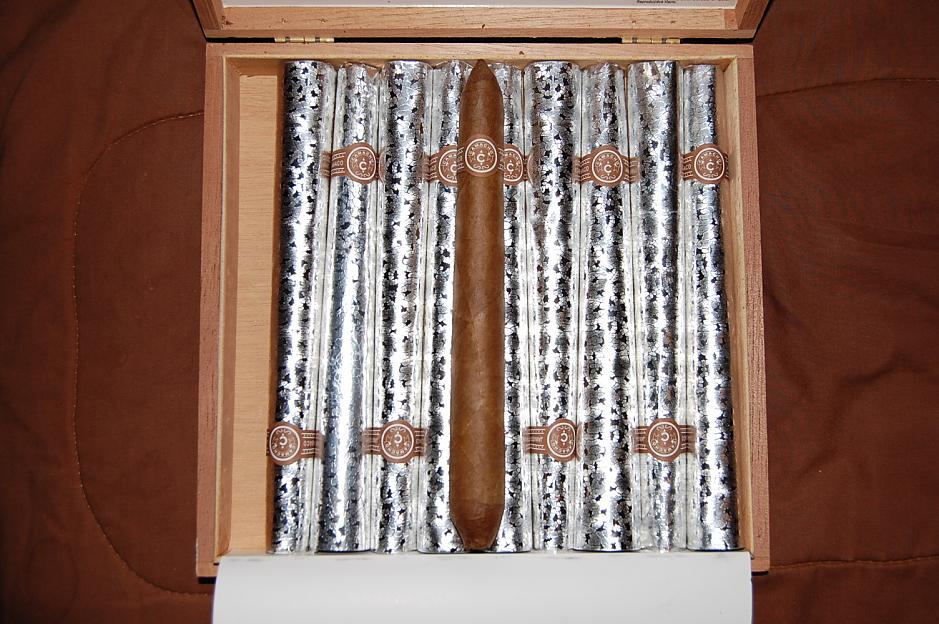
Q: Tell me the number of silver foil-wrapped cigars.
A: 9